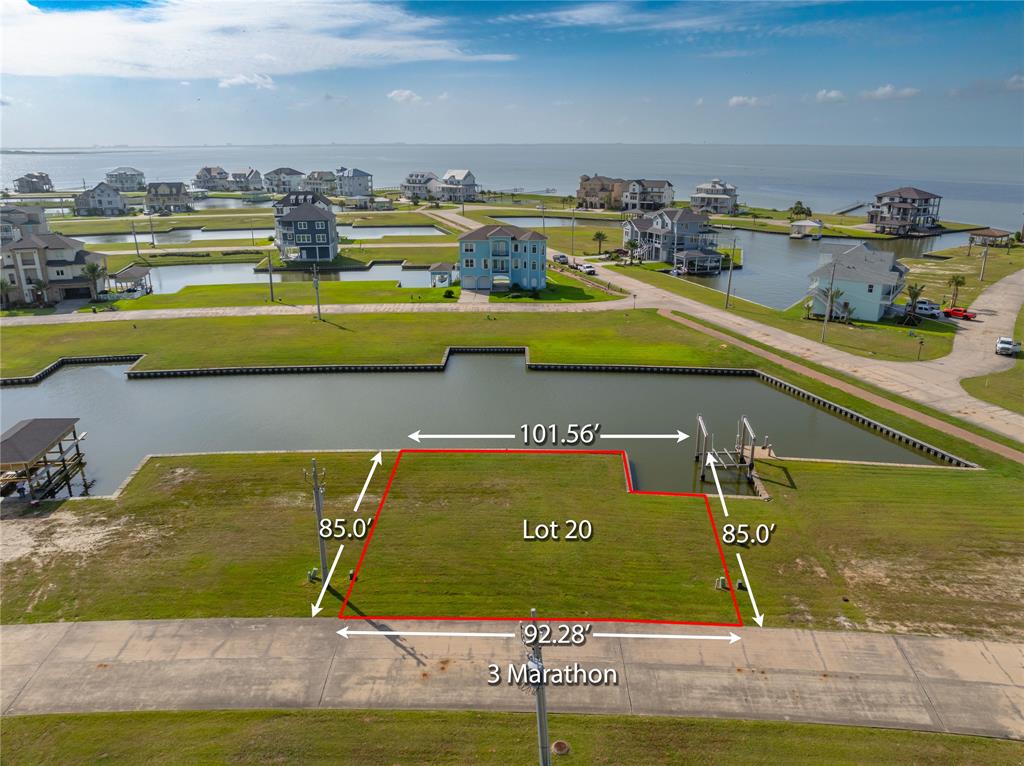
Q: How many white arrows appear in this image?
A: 8